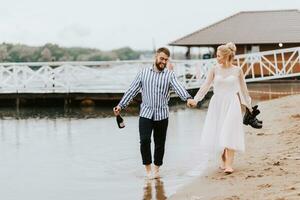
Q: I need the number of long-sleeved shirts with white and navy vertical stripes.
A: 1